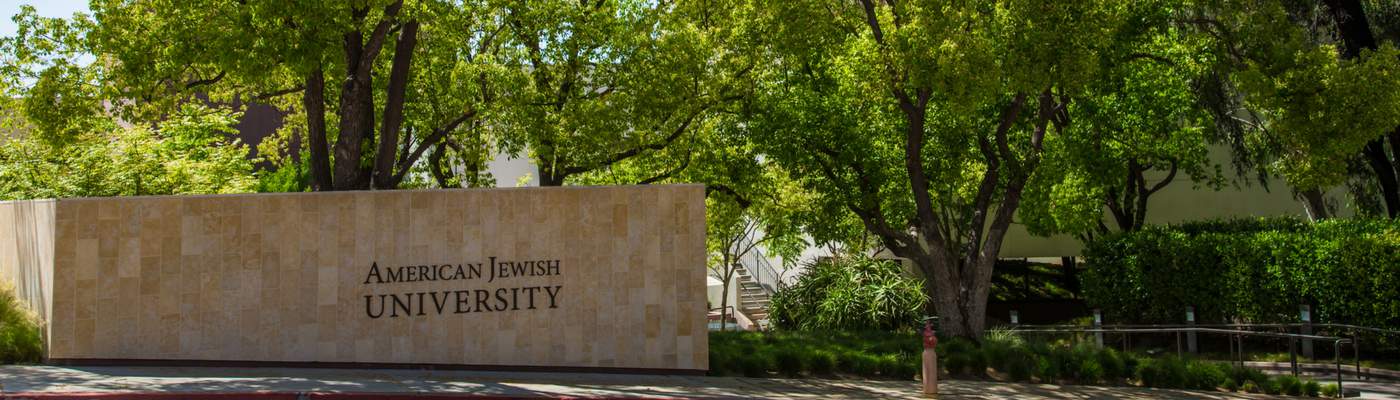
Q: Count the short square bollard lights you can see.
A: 4